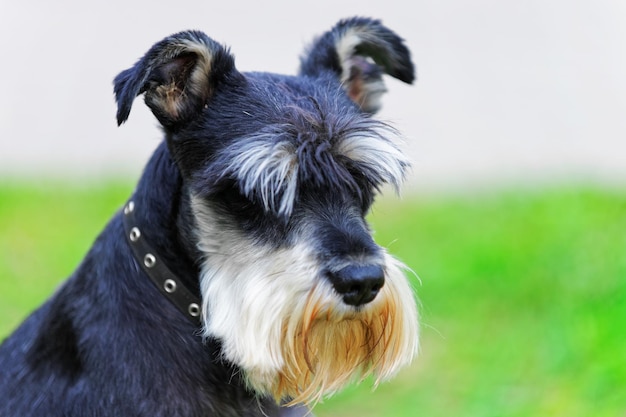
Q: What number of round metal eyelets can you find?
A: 5